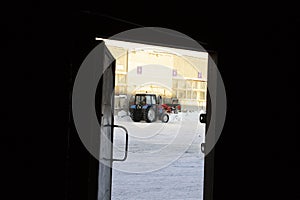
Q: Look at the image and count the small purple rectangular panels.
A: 3